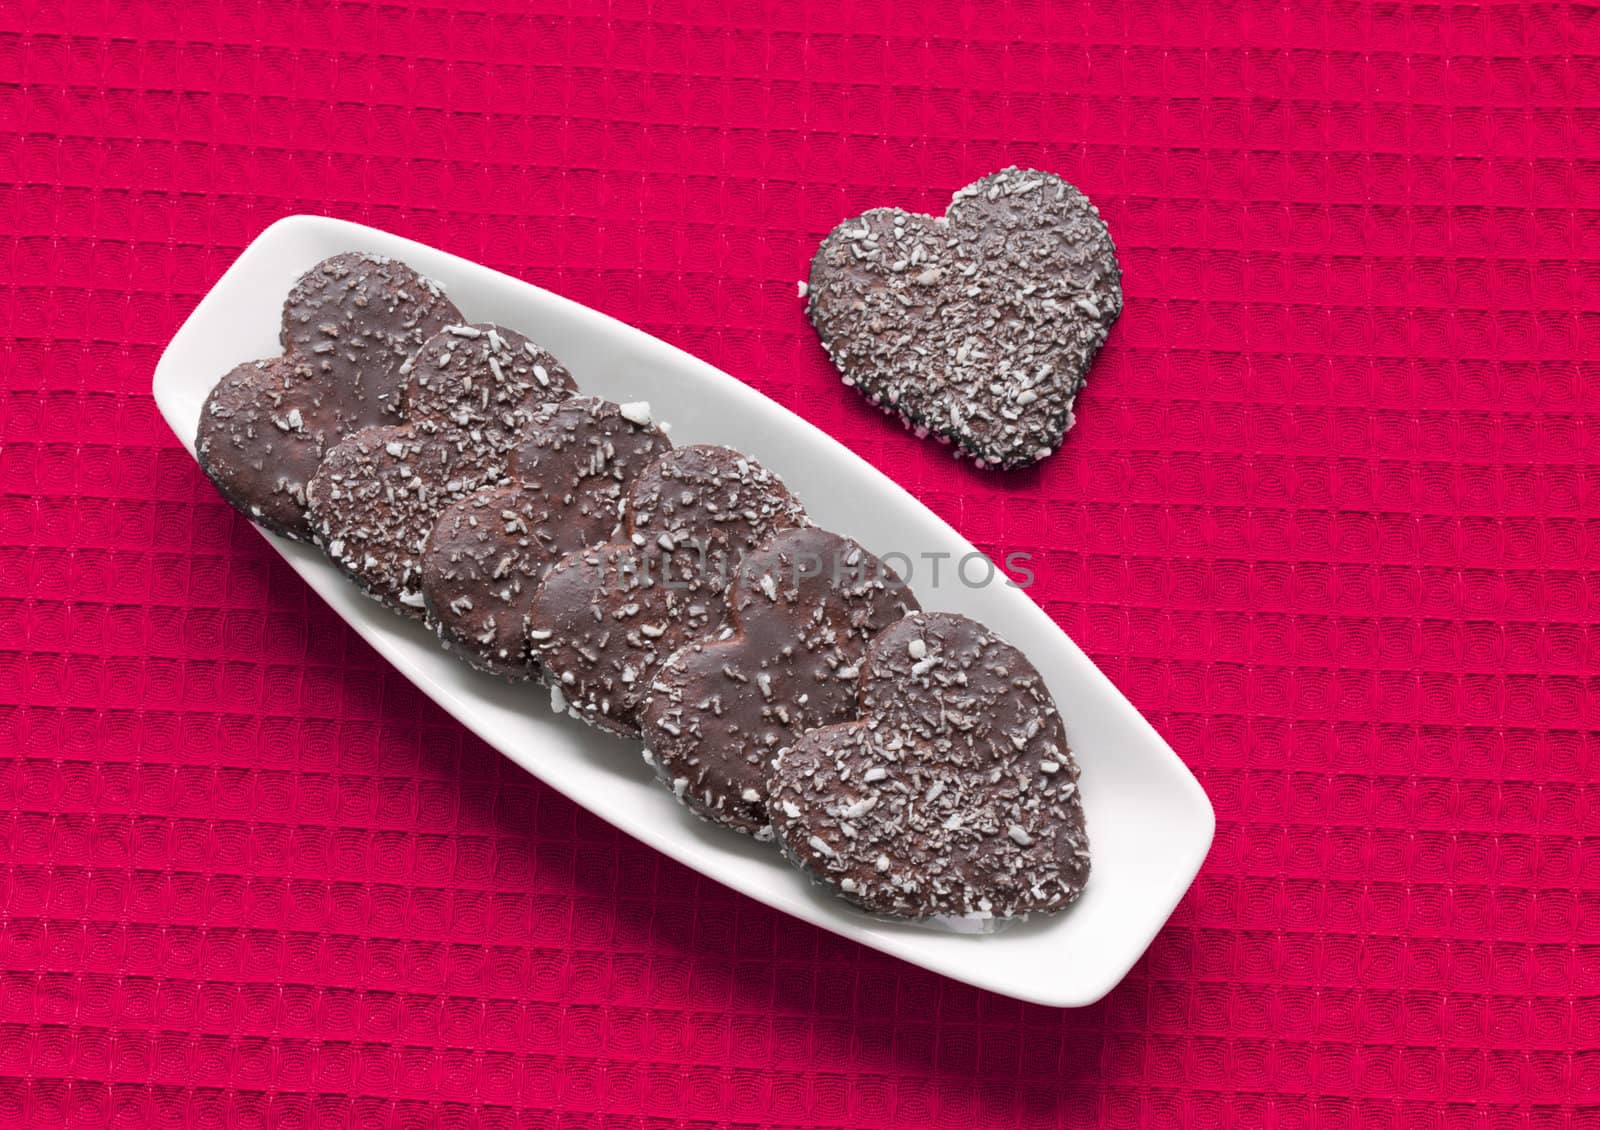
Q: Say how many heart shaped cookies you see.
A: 7